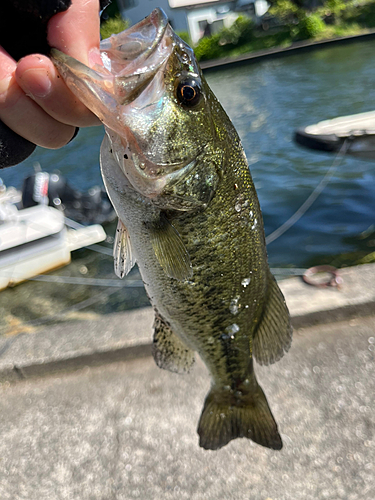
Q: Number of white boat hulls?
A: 2